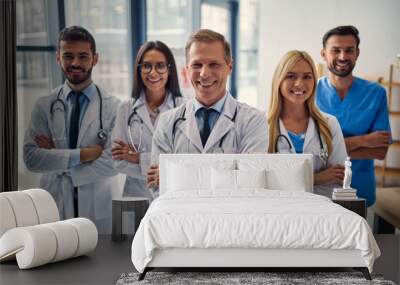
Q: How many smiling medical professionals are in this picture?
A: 5